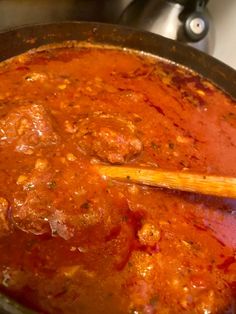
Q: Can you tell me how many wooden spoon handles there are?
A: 1